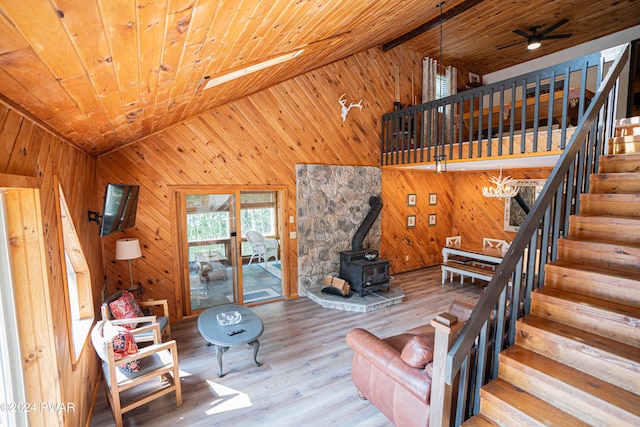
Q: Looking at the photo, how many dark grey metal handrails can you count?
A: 2